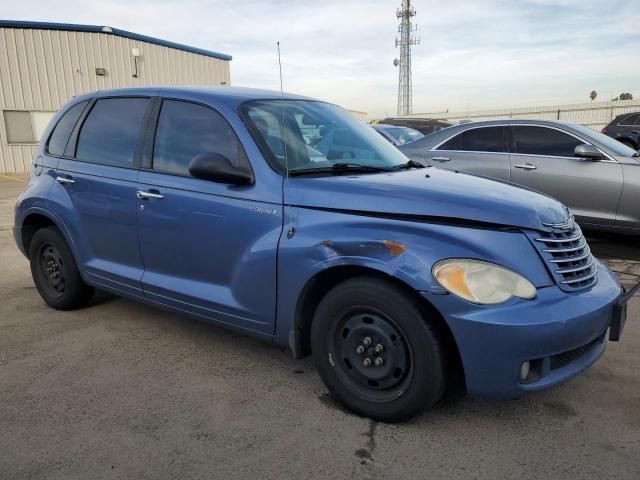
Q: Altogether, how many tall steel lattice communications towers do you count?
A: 1